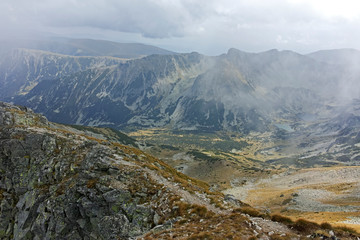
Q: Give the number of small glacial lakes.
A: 2